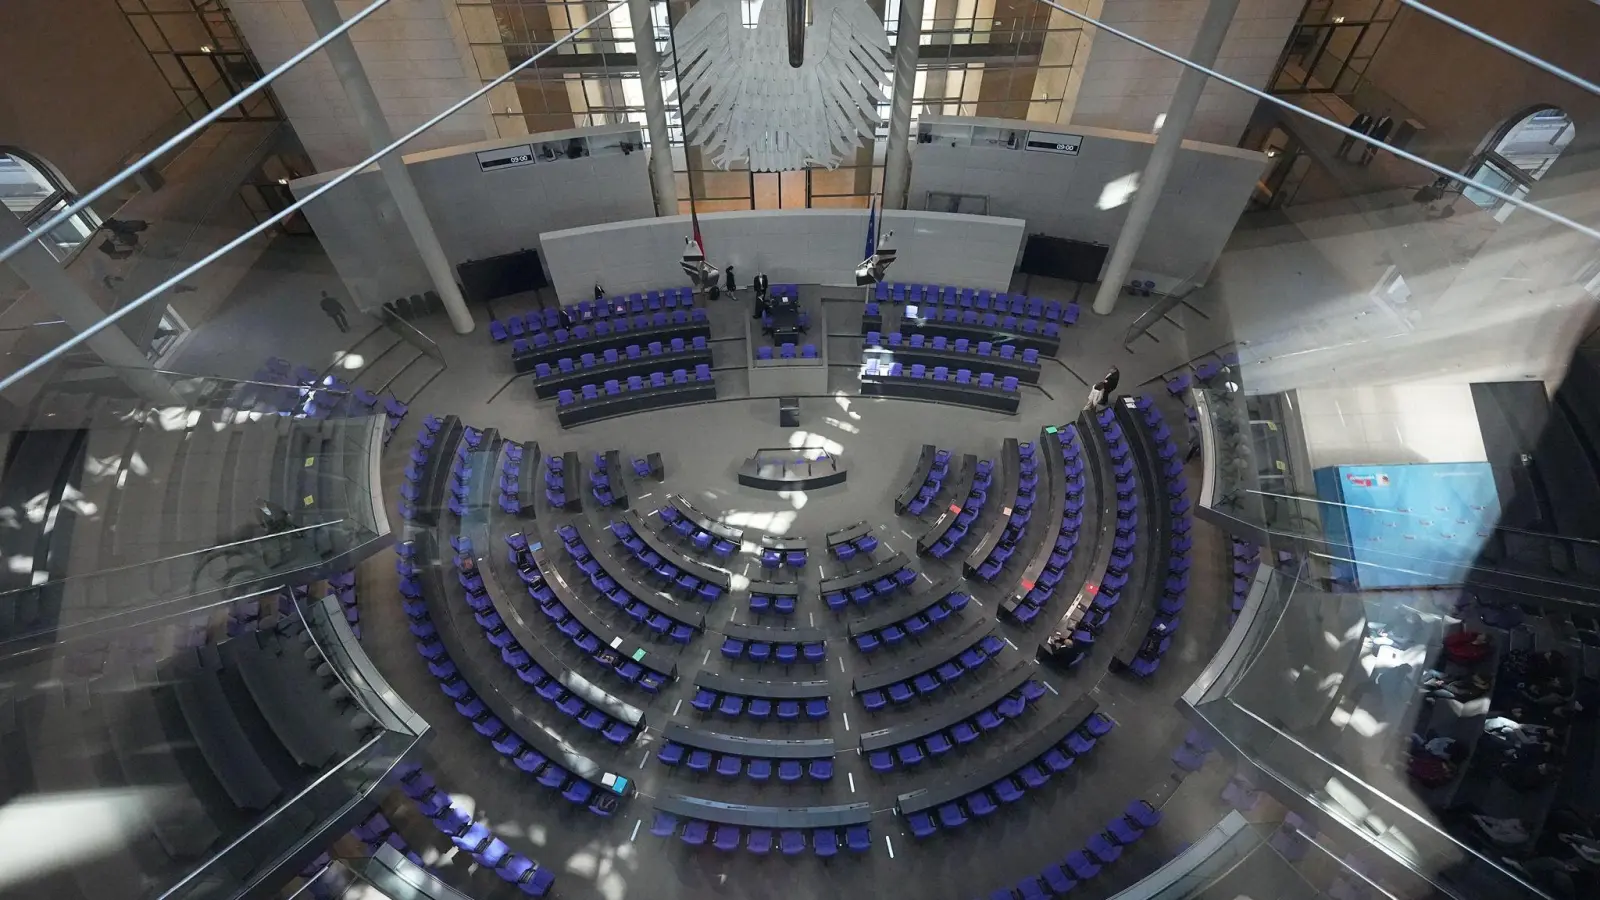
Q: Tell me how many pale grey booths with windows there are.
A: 2